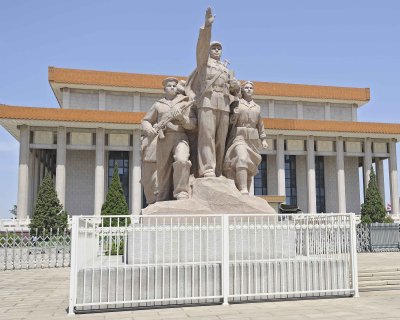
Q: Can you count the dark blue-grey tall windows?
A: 4